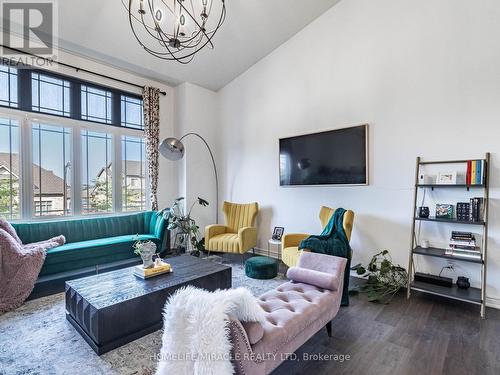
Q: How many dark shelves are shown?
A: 4